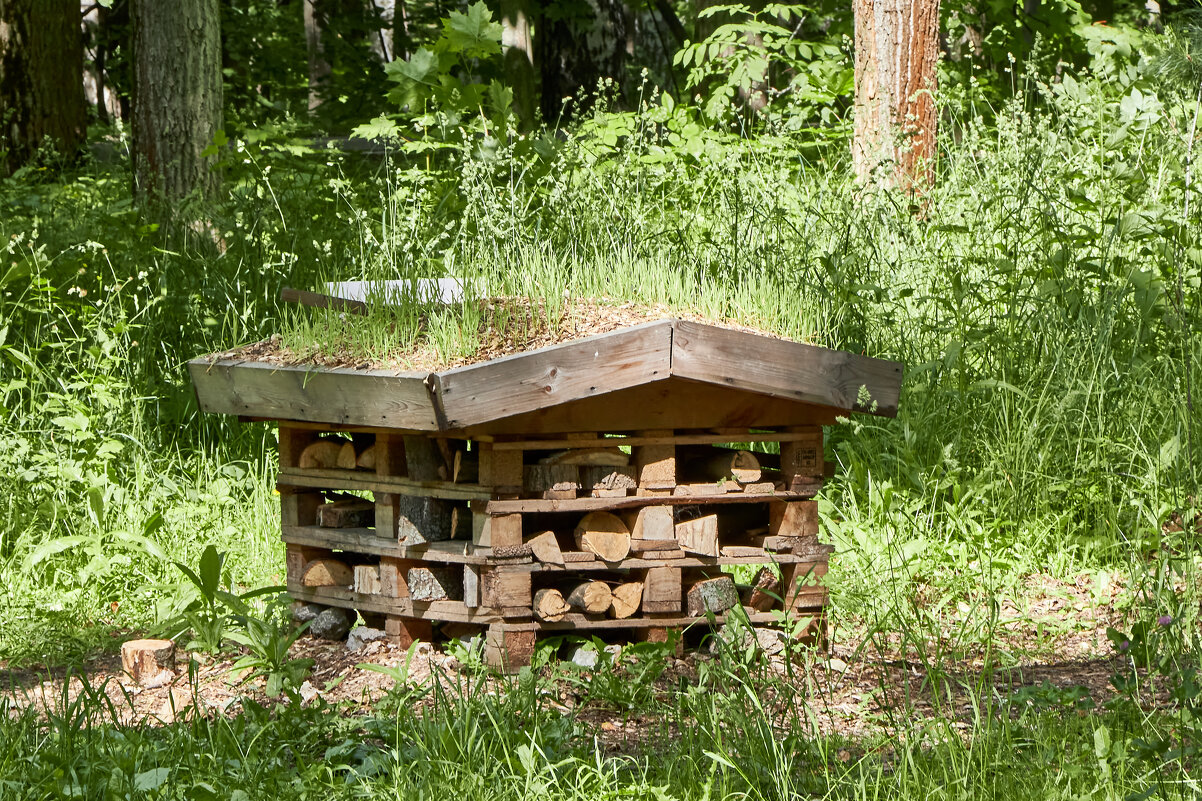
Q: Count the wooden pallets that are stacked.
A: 4